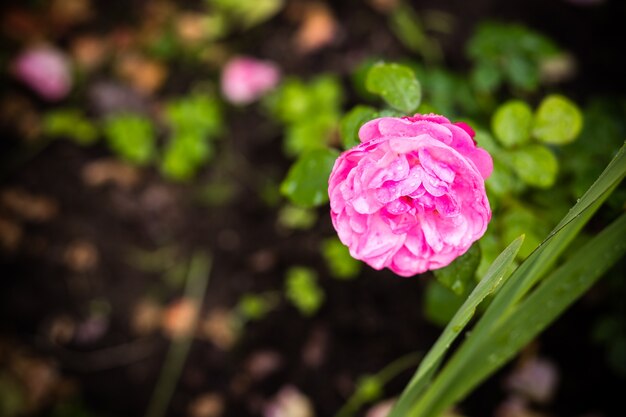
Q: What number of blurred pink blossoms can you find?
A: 2